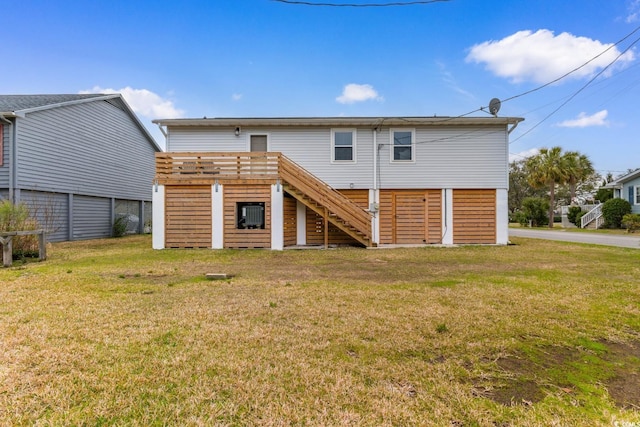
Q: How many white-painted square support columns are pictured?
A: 7